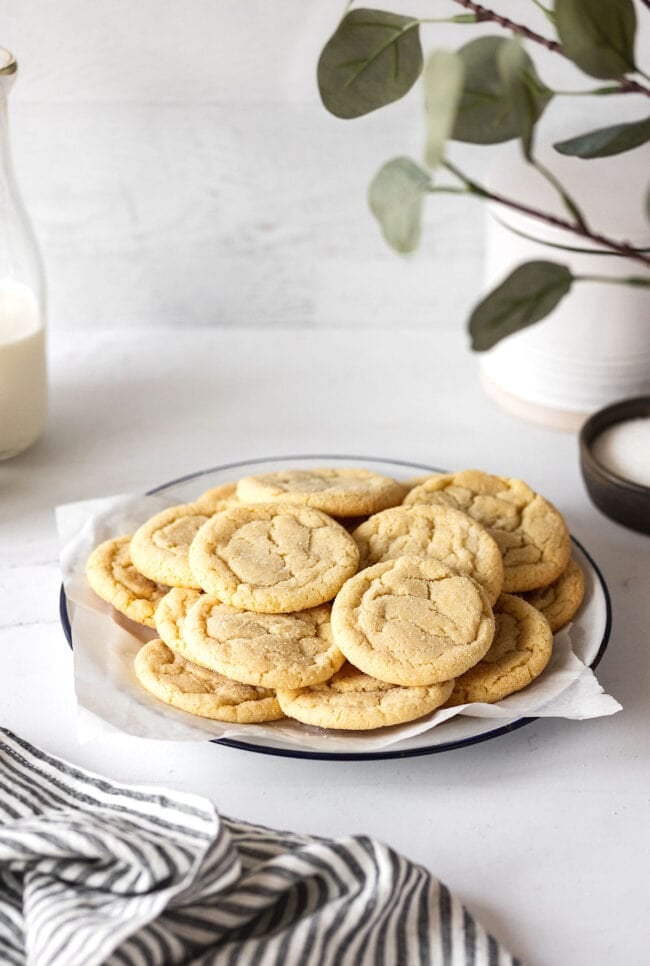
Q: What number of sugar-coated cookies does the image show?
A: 15